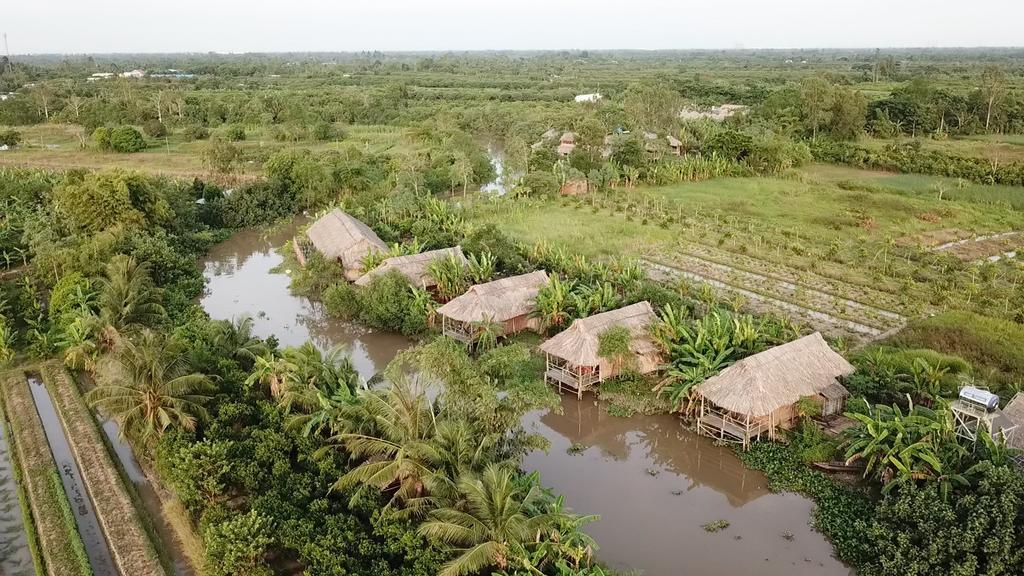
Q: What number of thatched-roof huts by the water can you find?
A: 5